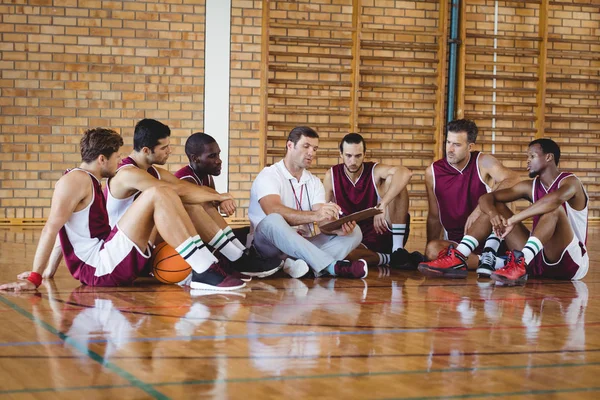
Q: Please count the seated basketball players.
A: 6